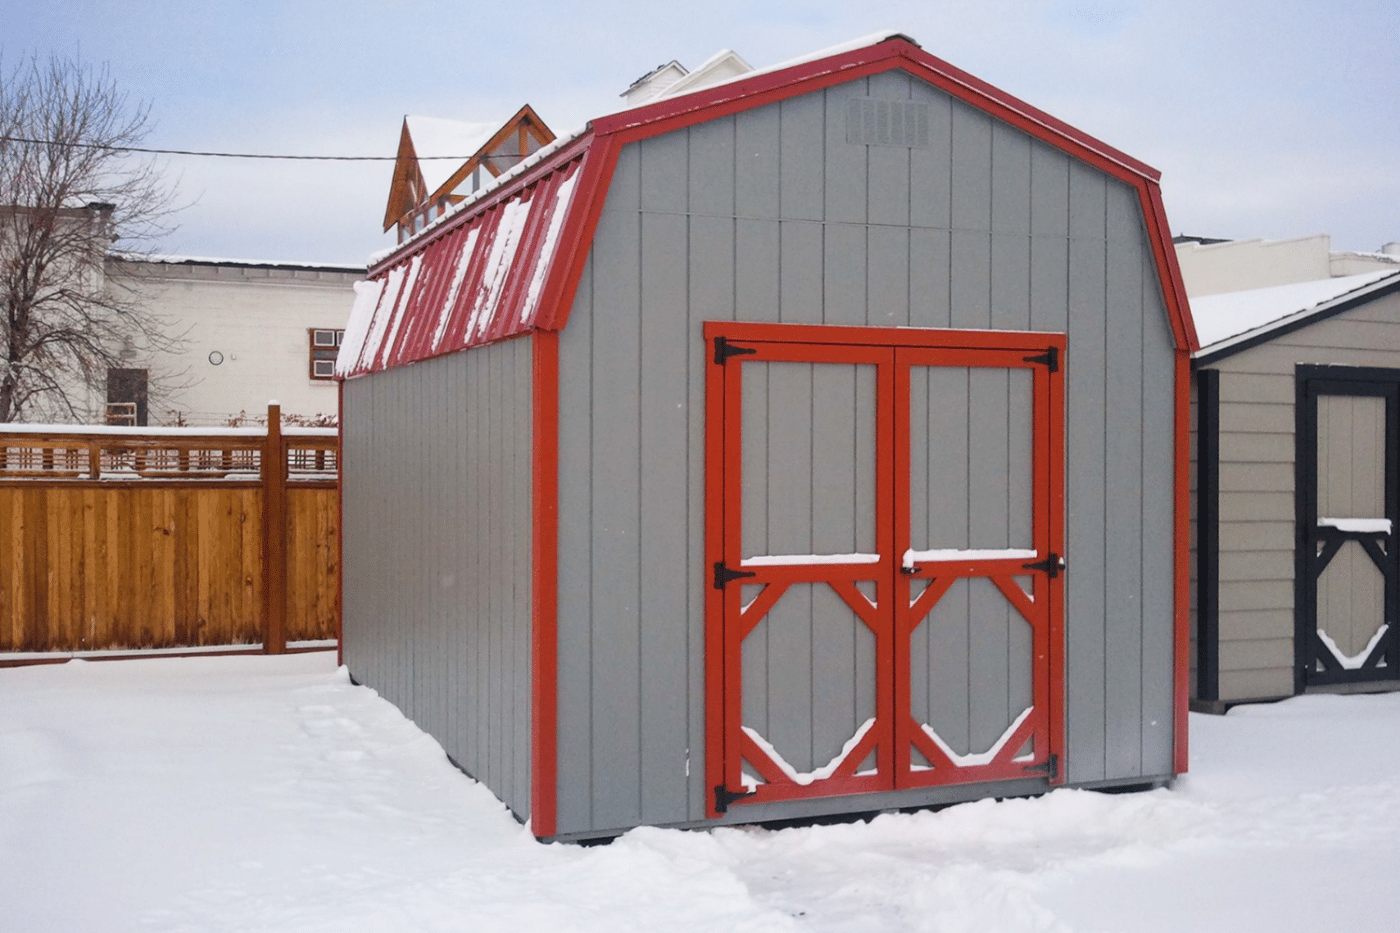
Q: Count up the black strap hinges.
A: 6